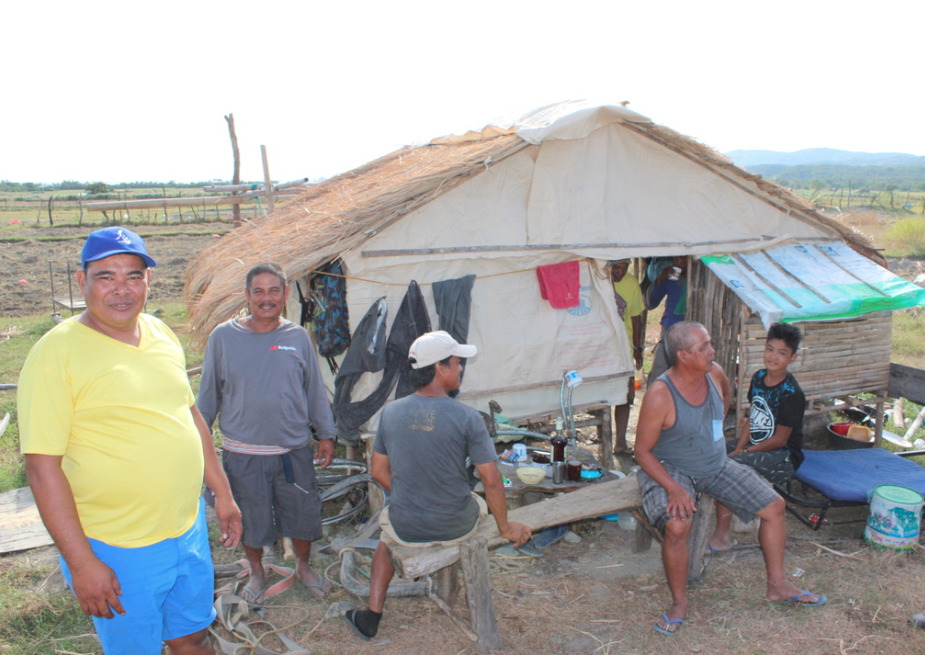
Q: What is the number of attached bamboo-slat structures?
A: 1